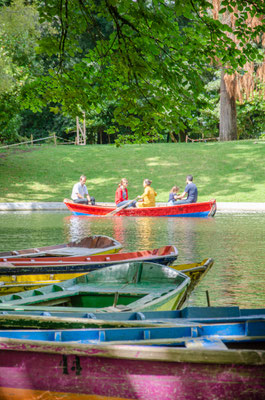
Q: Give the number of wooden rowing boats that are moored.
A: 6